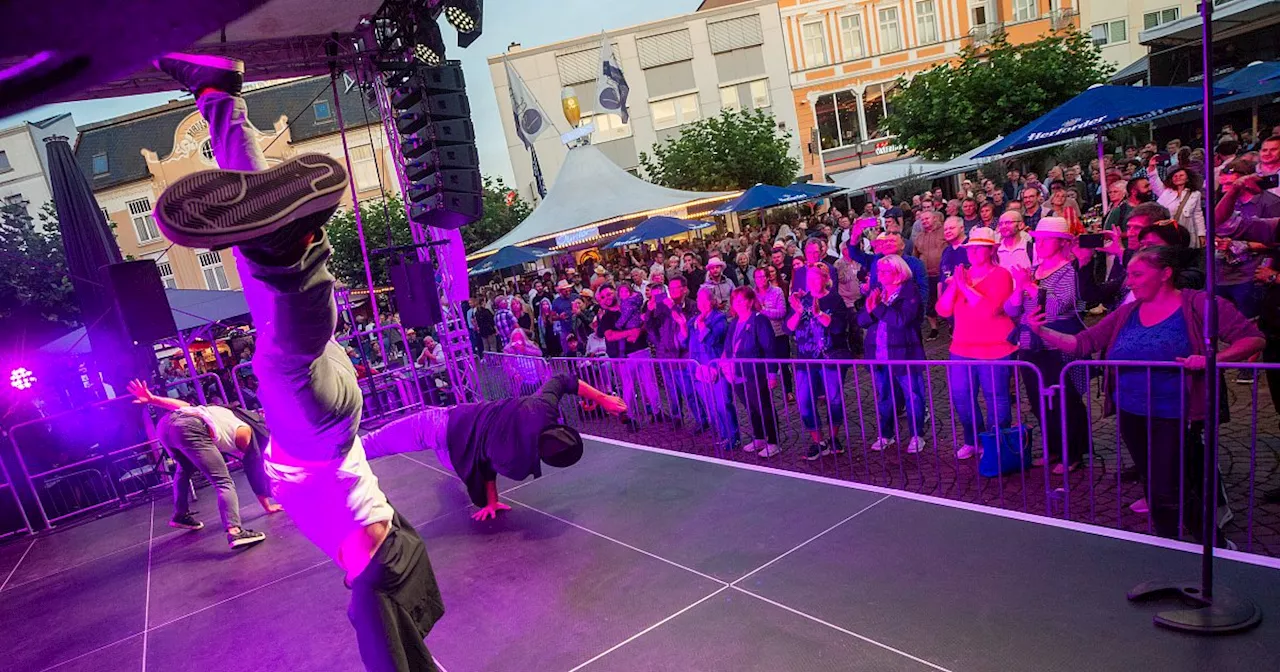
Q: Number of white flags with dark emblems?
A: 2